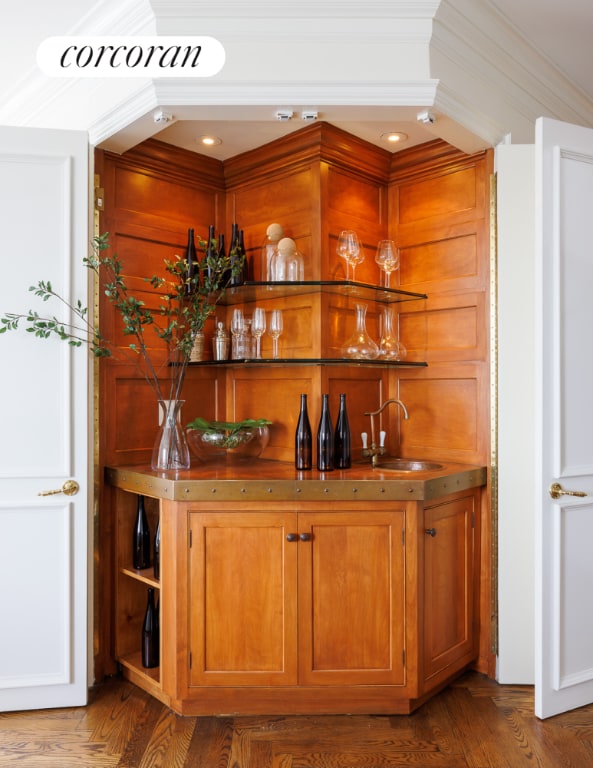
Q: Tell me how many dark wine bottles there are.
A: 12